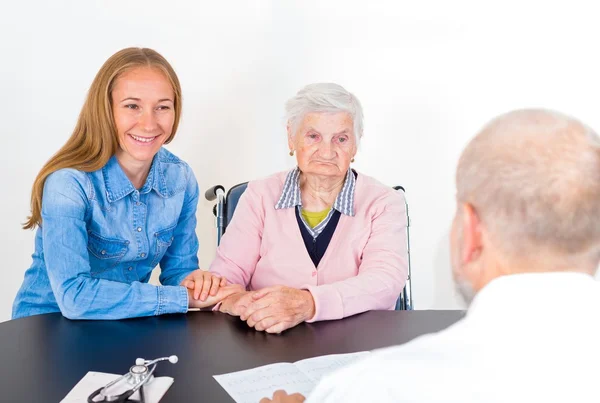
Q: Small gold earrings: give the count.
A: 2